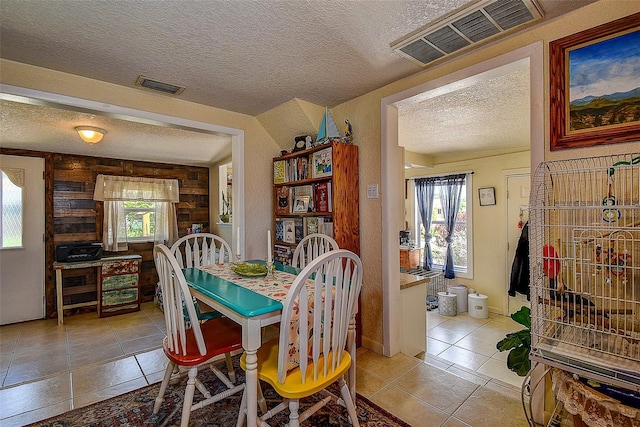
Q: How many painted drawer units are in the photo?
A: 1